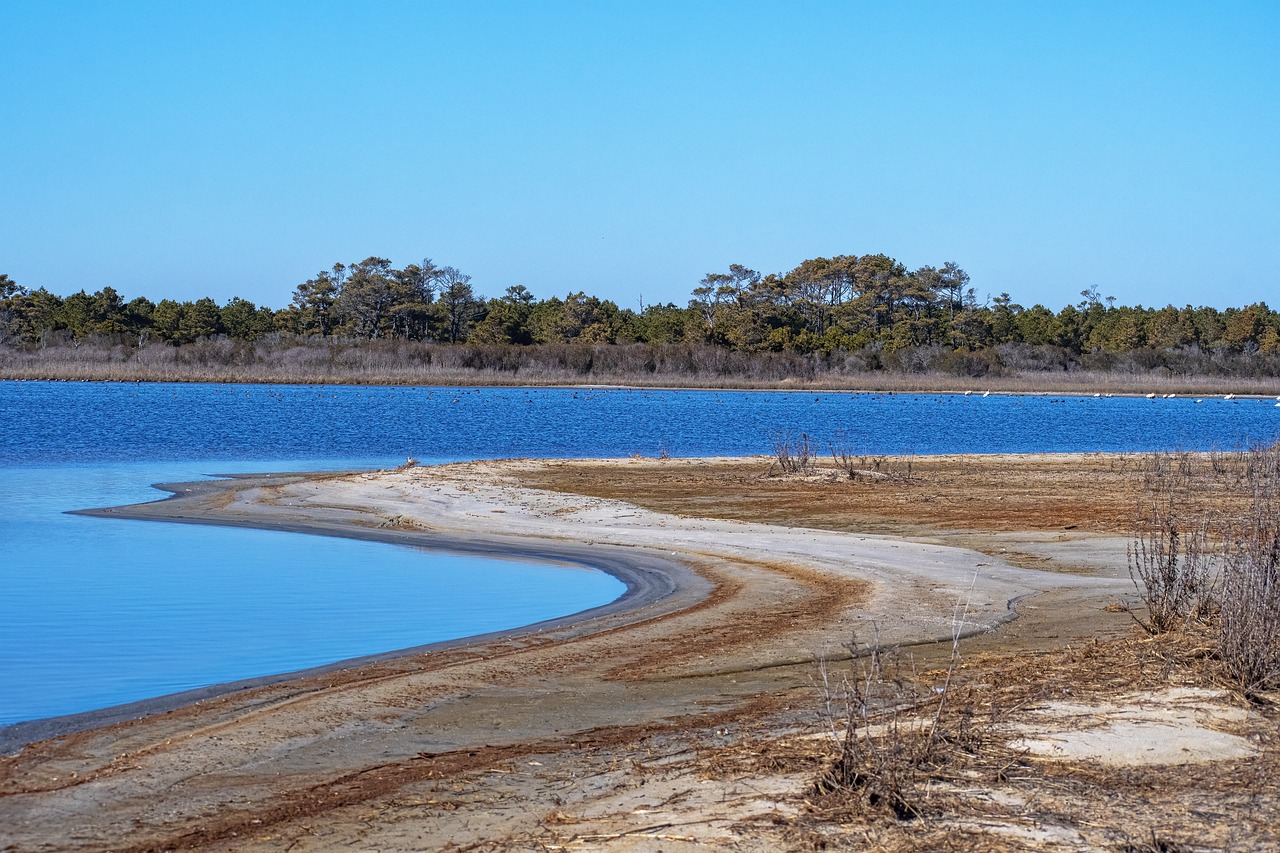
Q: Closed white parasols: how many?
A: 0